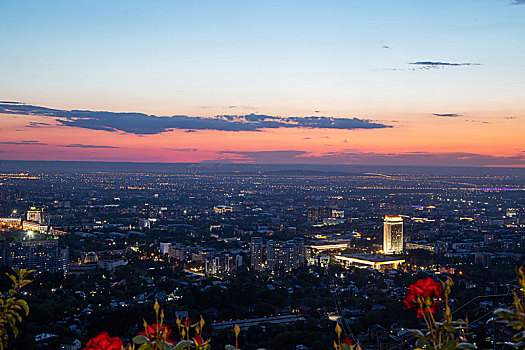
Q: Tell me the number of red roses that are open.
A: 3